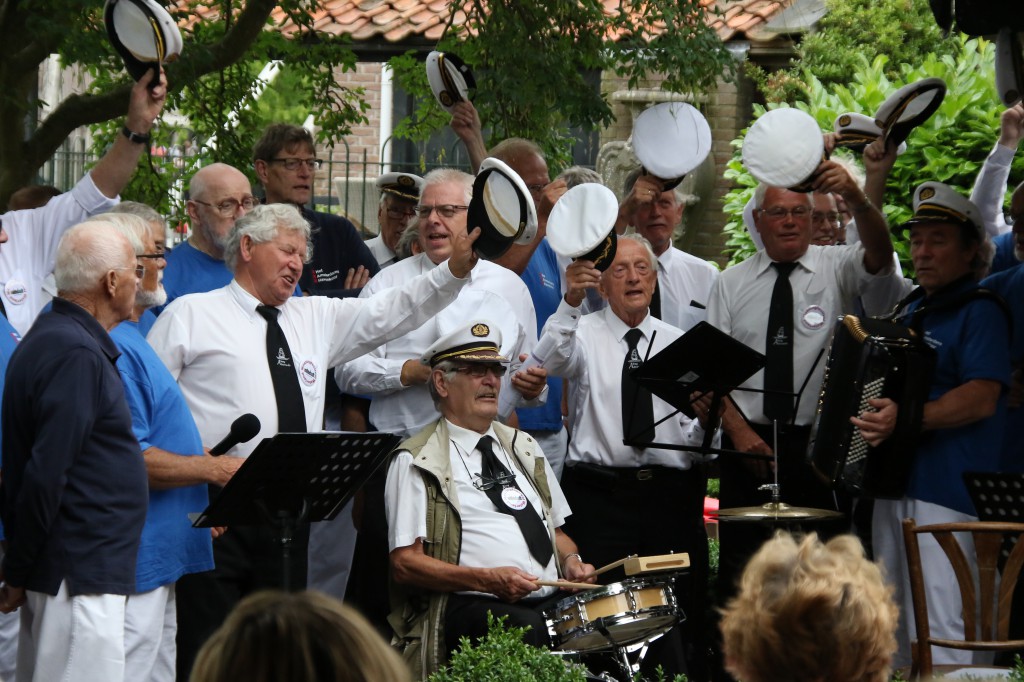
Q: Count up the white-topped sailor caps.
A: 12